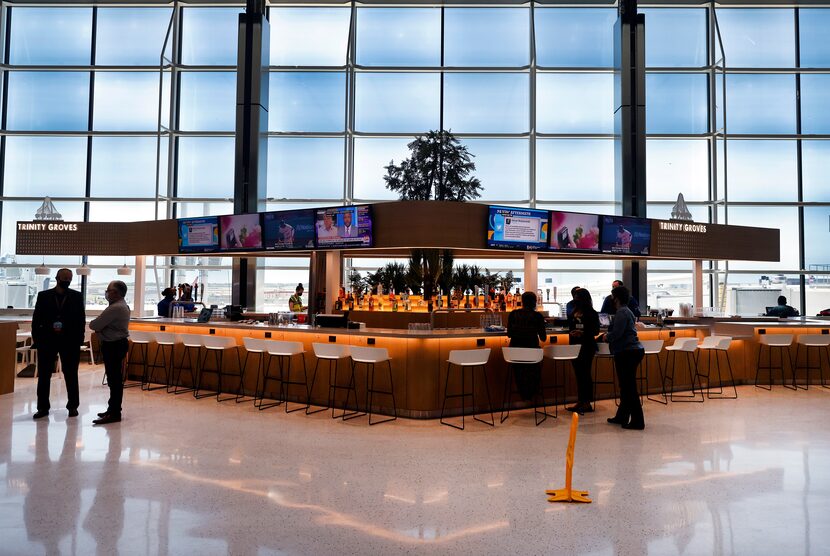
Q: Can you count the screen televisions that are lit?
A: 7